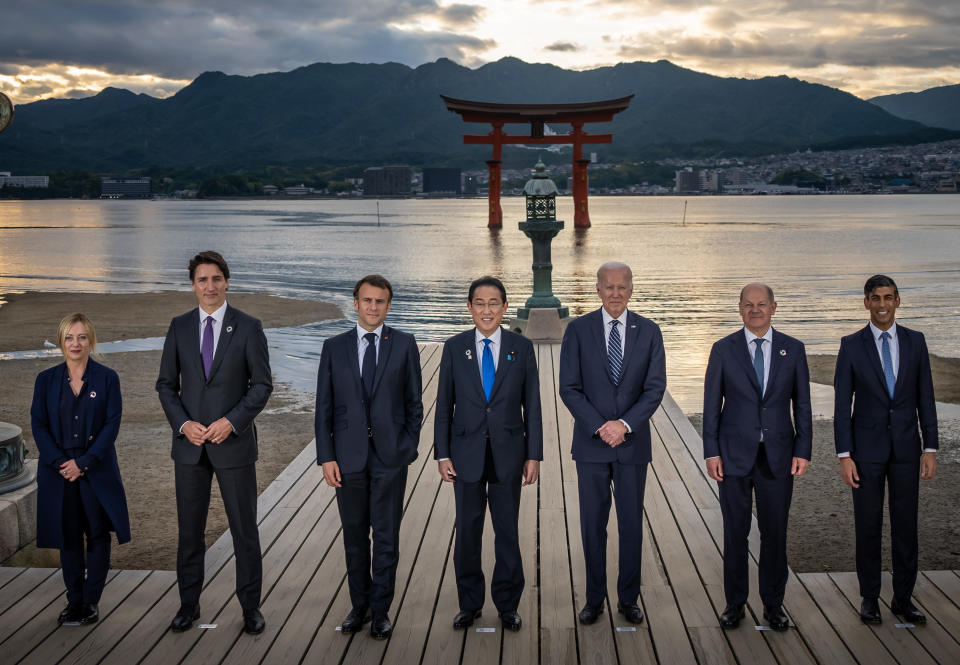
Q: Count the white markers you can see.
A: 7